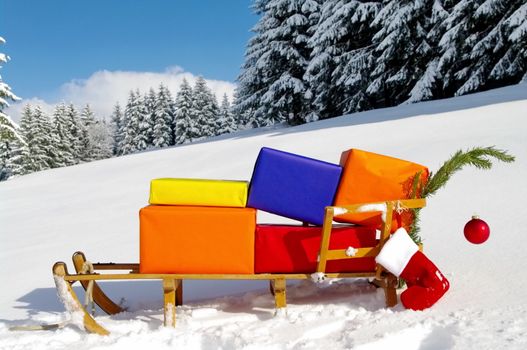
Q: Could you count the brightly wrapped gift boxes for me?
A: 5